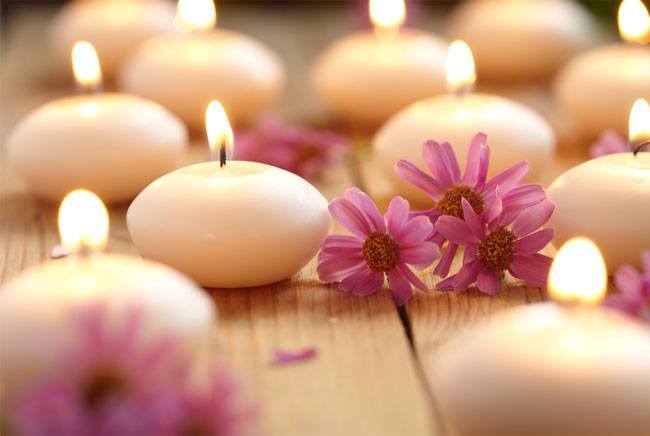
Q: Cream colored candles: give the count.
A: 11